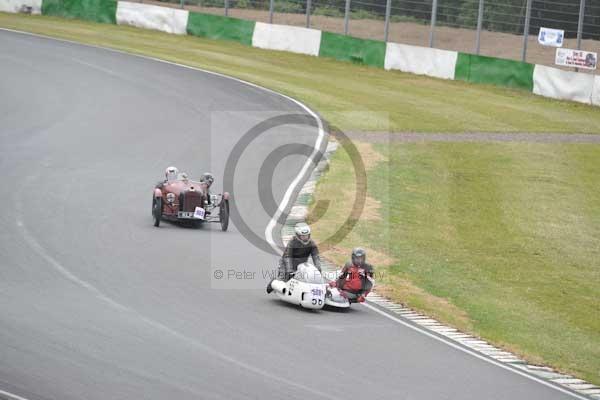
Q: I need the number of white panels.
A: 5